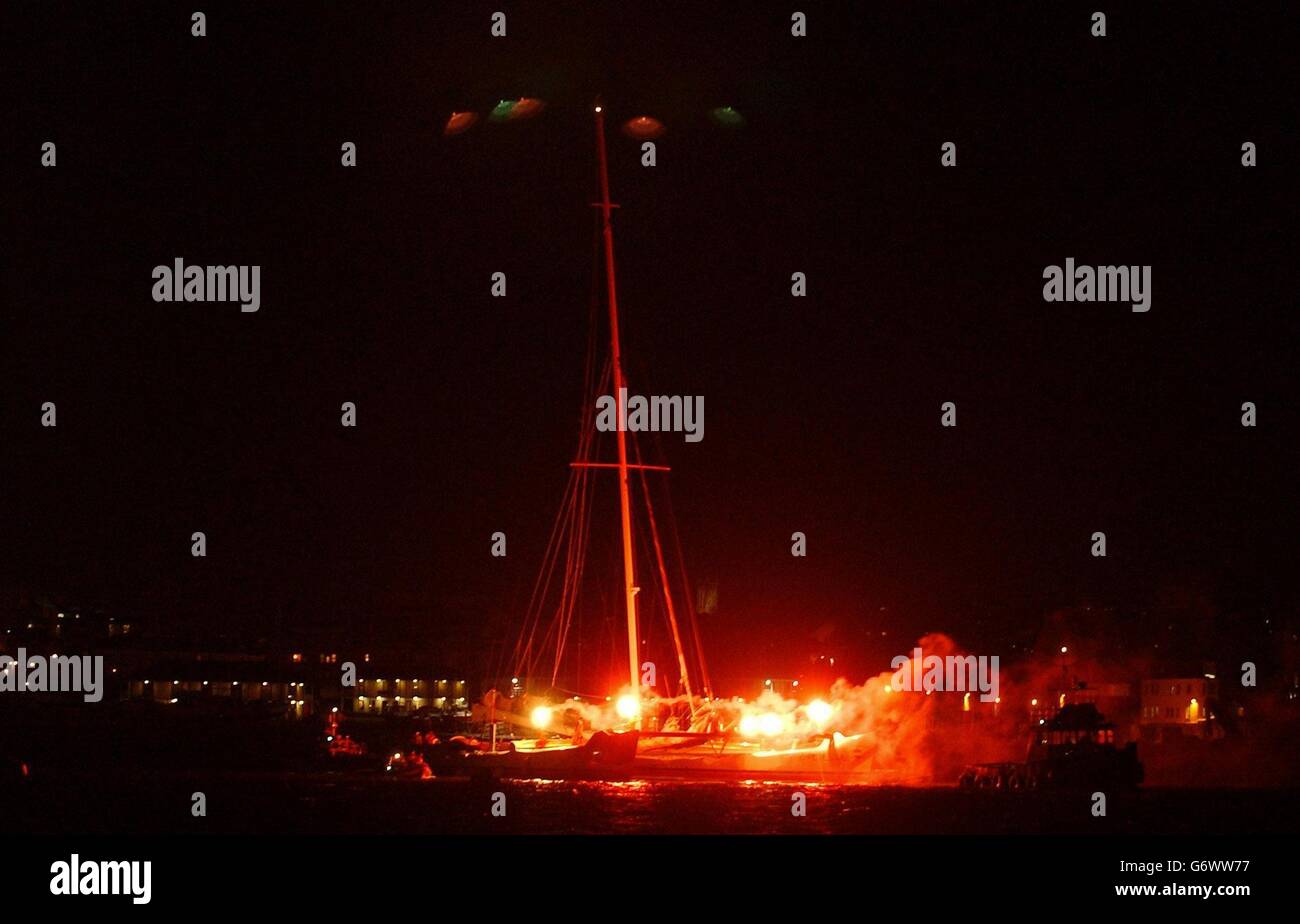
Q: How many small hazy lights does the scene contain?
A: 5